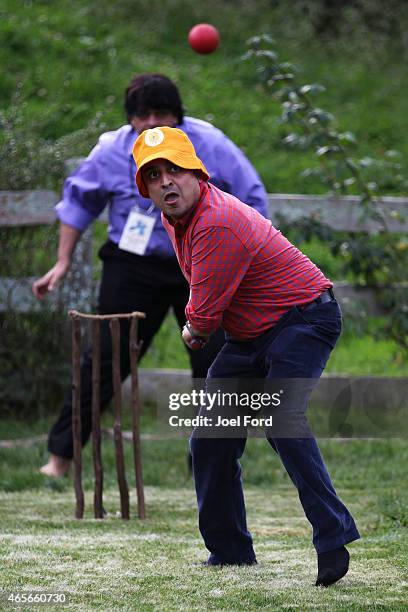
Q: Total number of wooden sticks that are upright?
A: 4